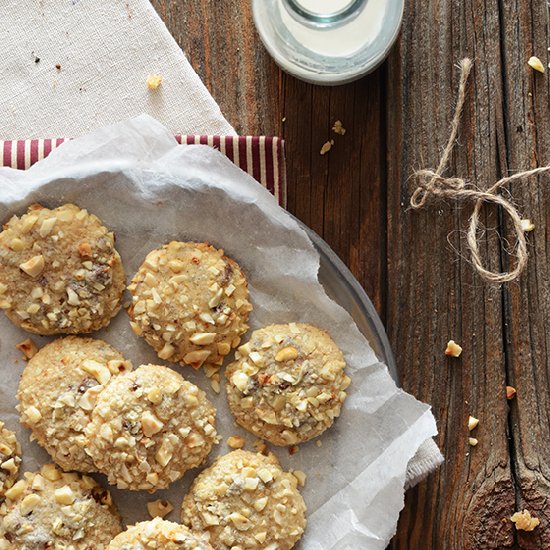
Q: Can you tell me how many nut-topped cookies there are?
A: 9